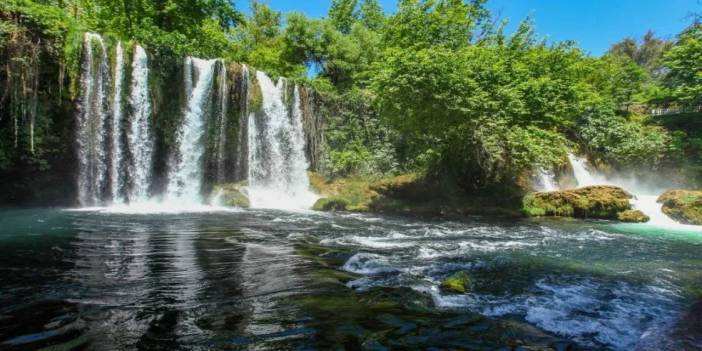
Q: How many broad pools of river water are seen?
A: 1